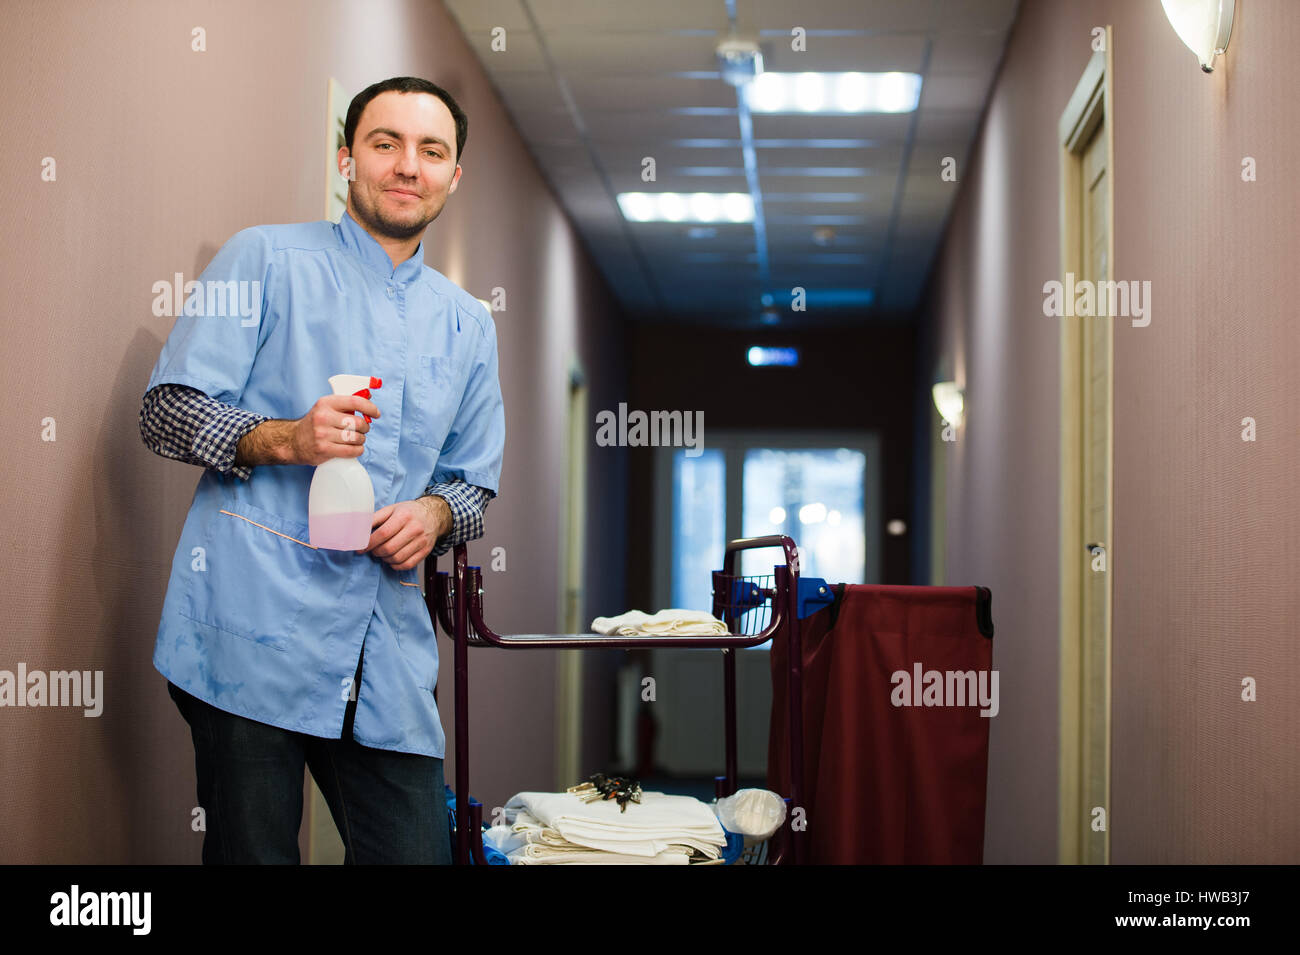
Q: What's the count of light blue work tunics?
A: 1